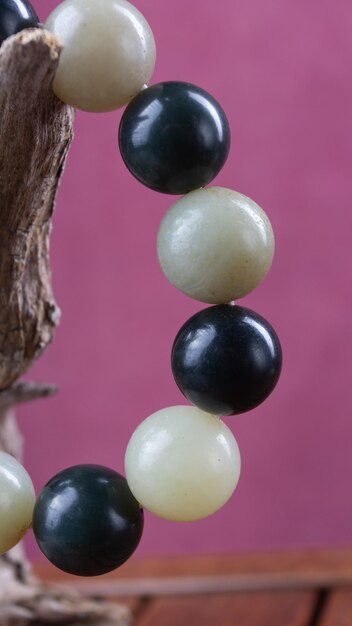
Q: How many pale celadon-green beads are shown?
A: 4